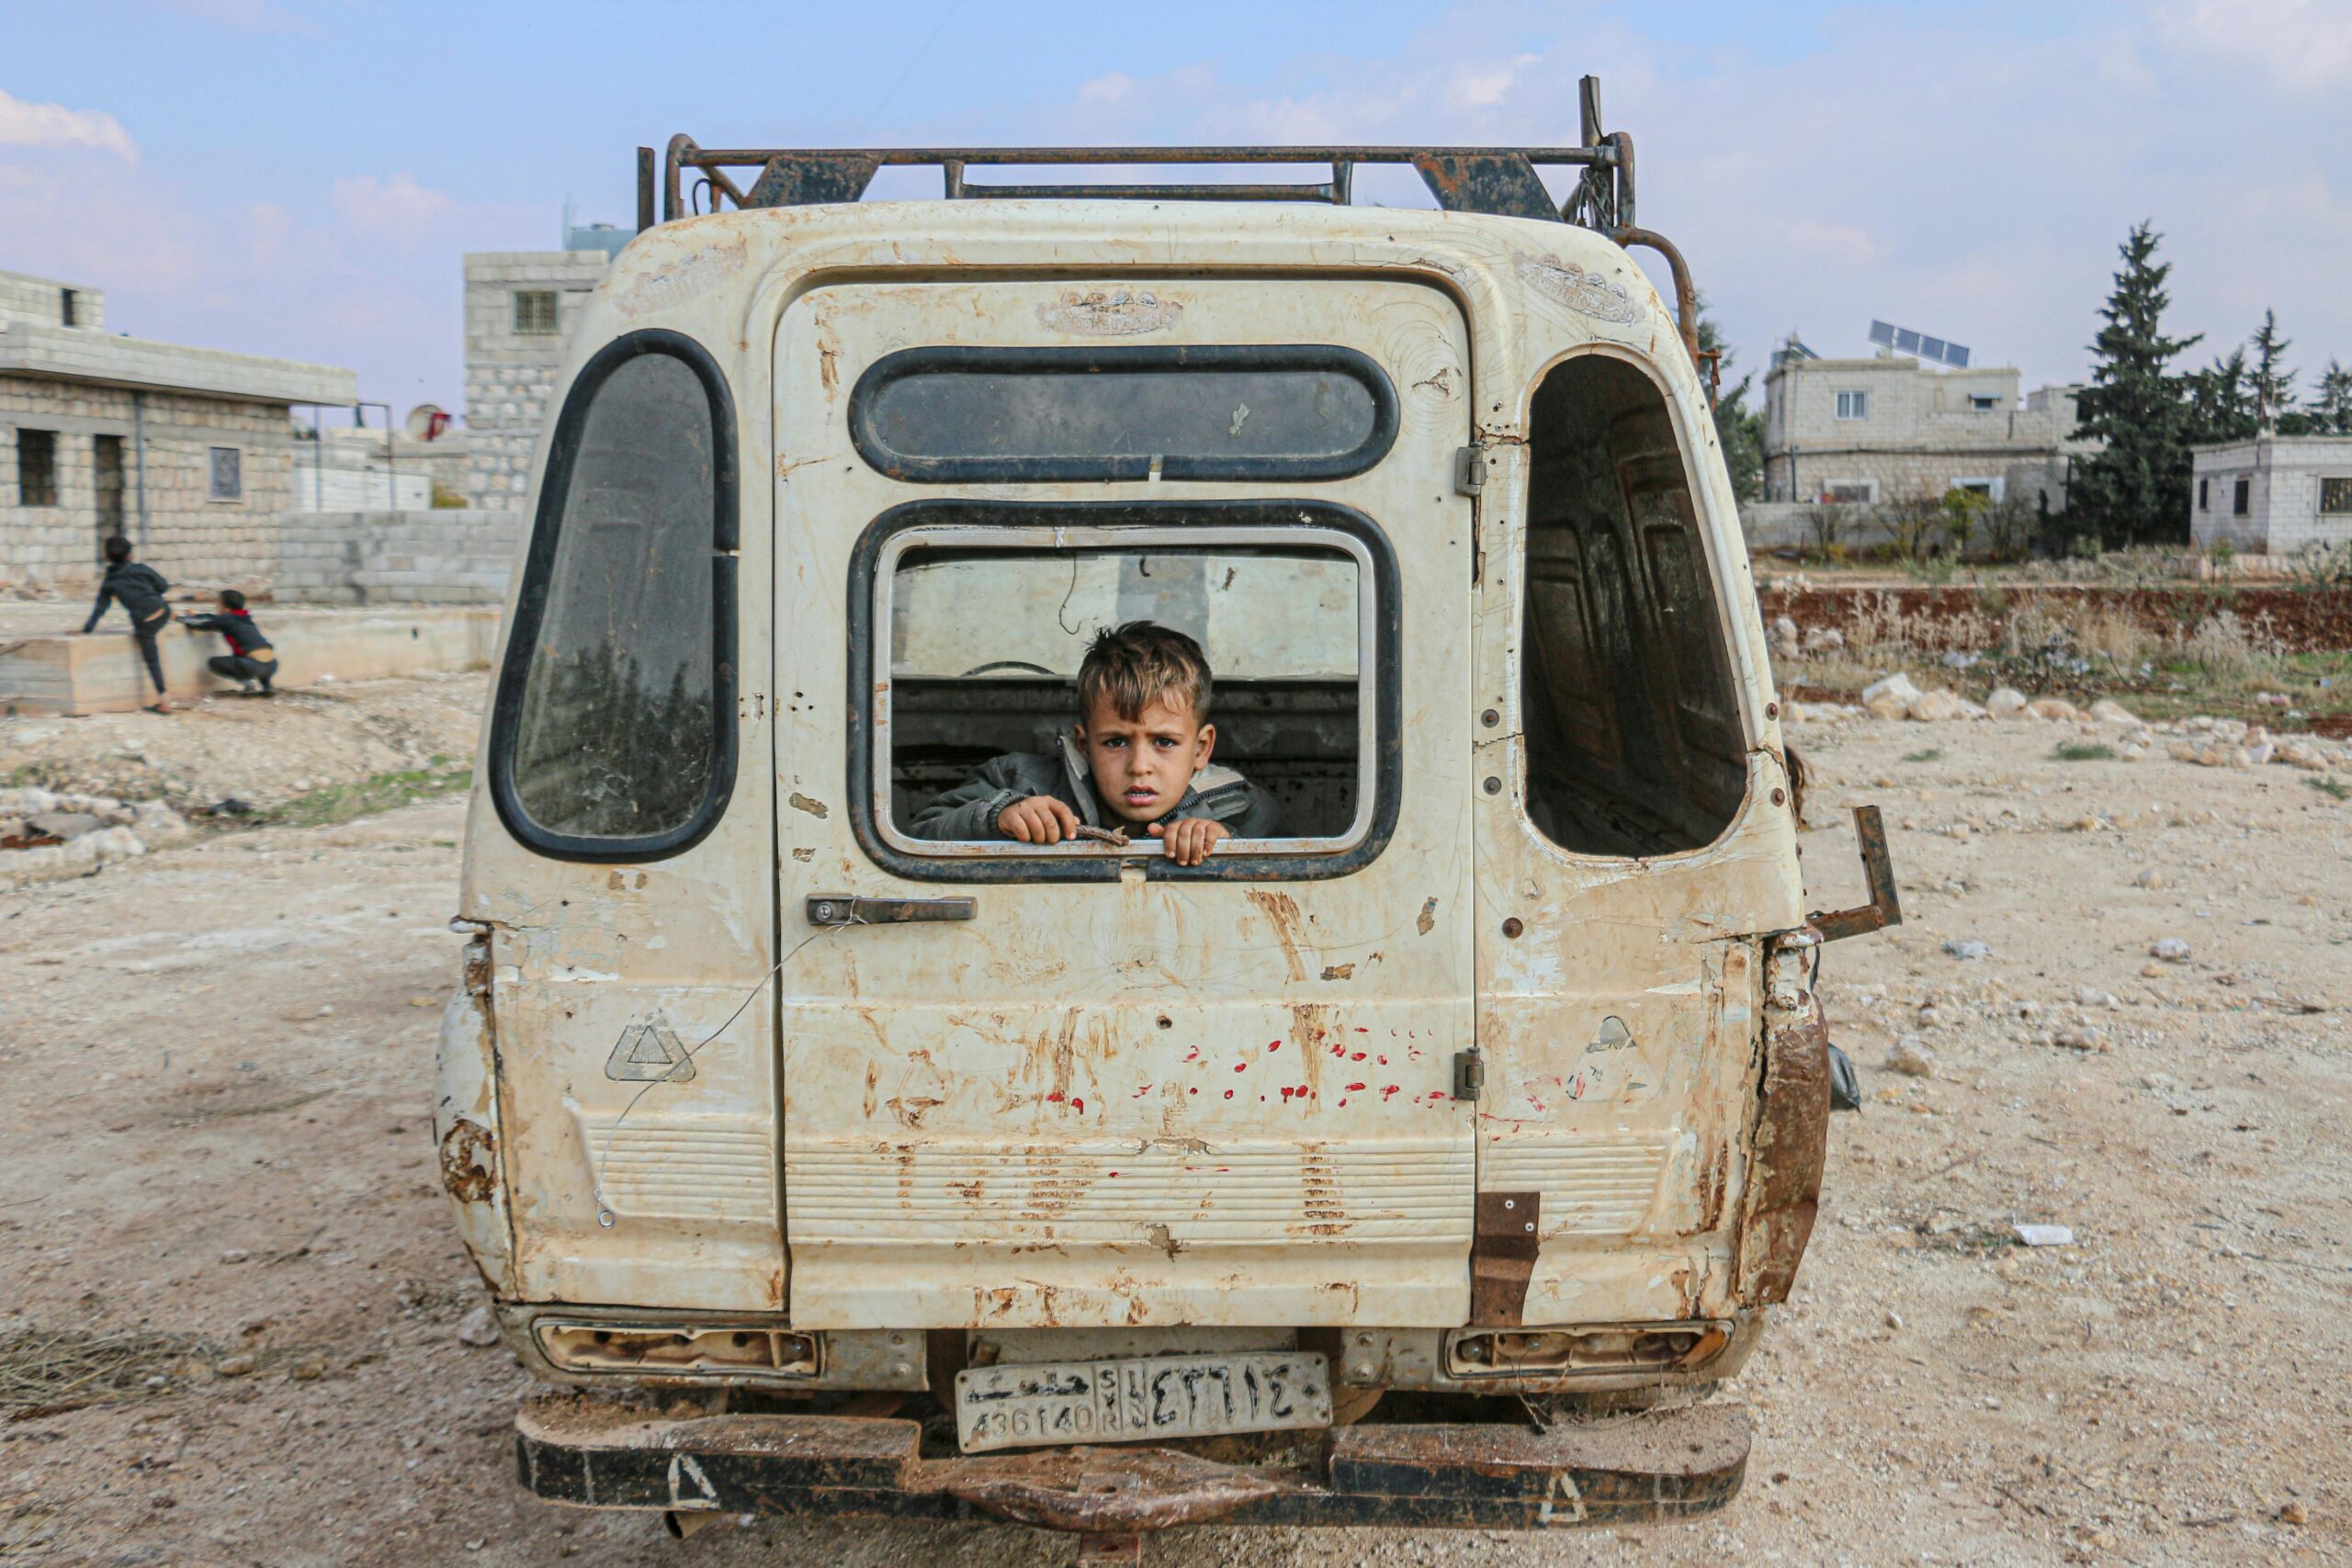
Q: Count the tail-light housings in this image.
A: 2